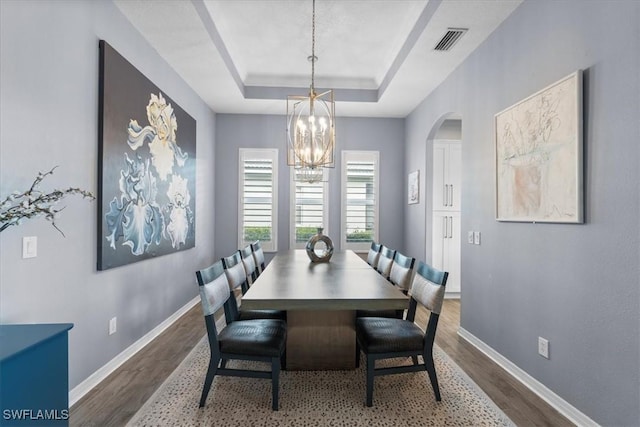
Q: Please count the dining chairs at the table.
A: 8